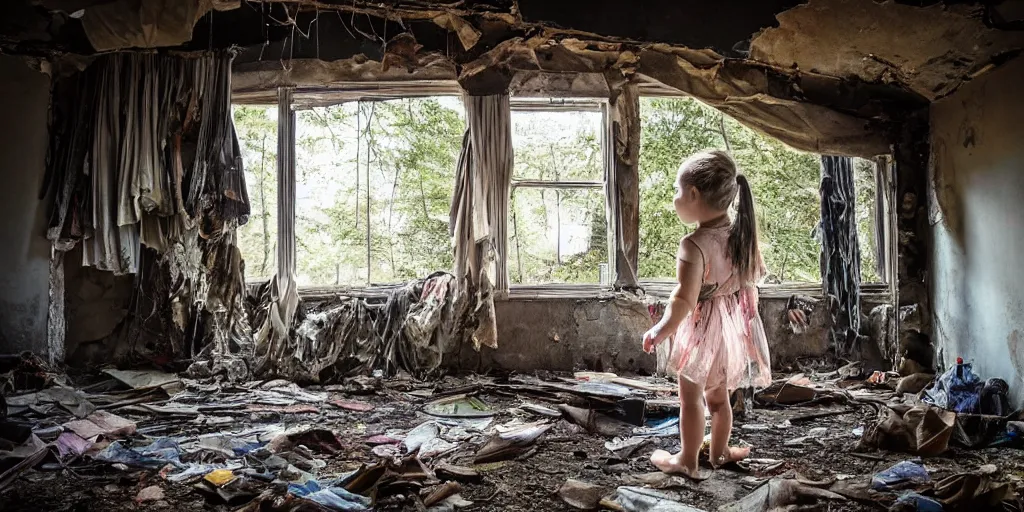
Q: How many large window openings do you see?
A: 3